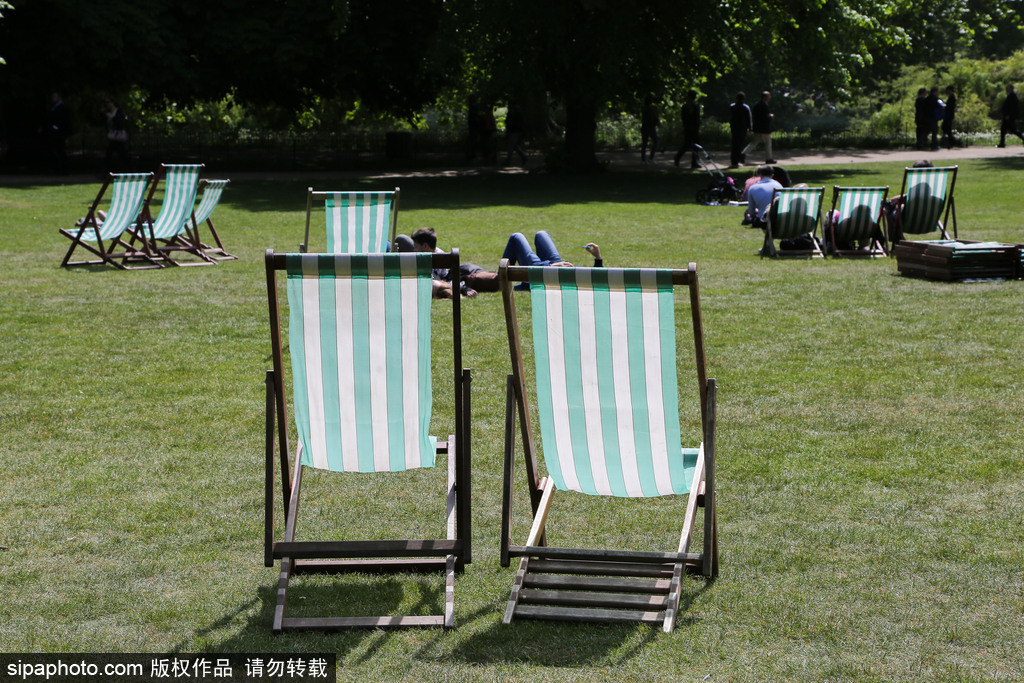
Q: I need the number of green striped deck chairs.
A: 9